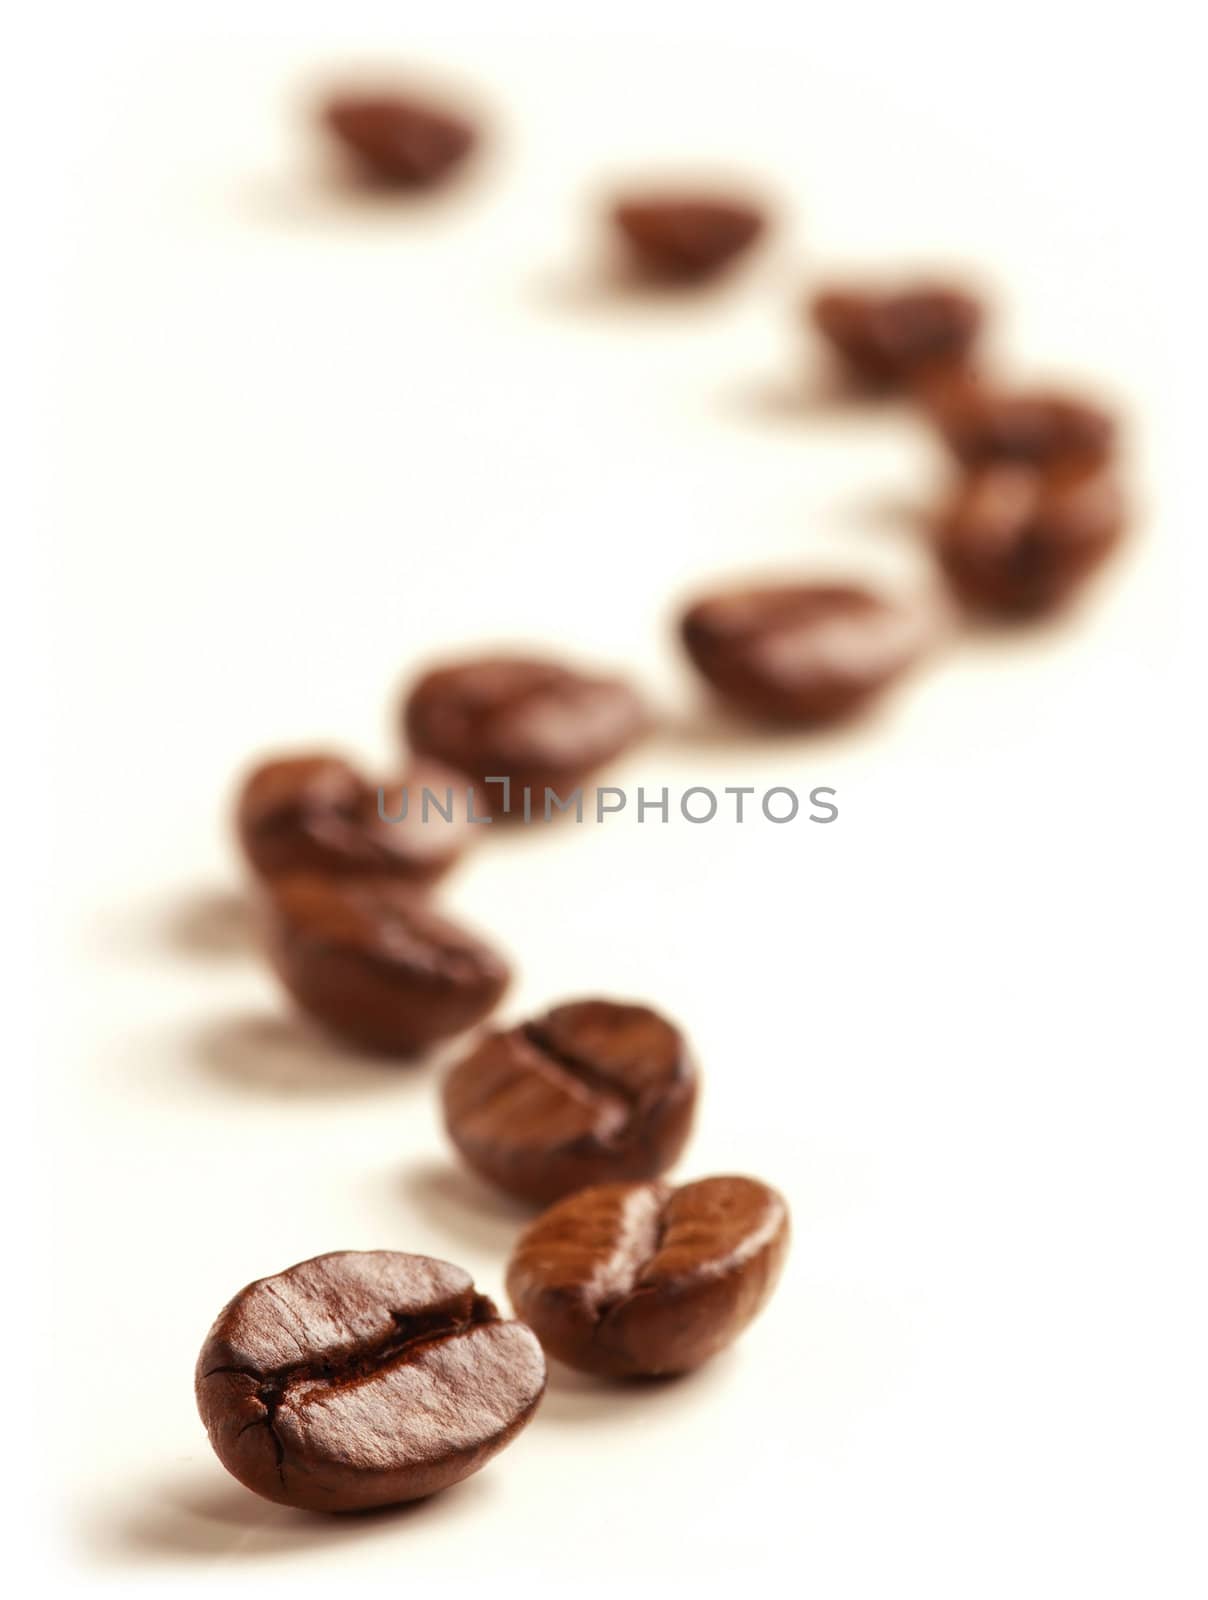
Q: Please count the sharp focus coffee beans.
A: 1